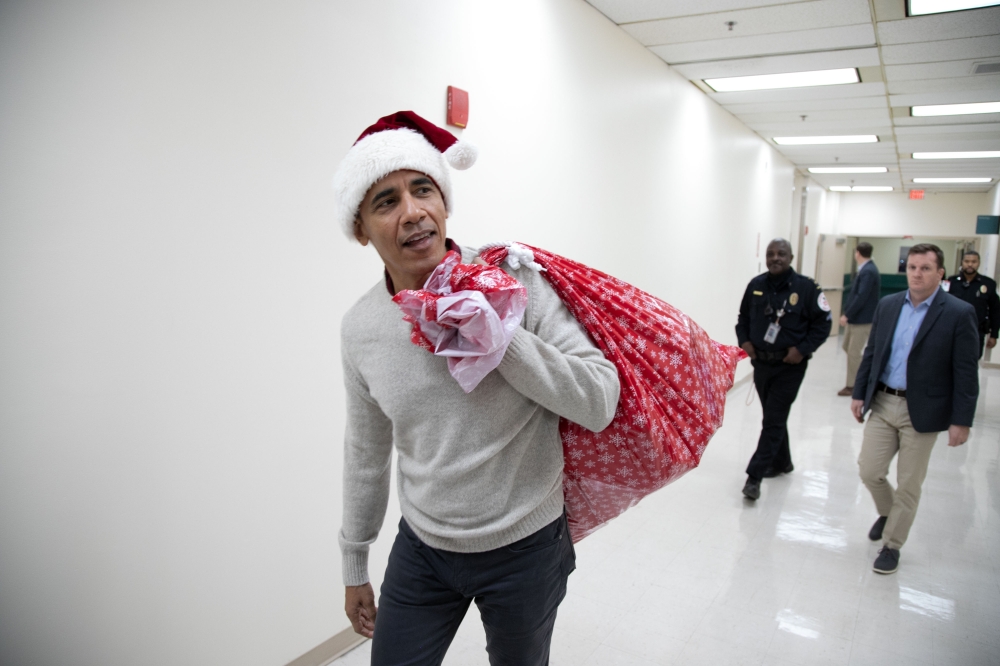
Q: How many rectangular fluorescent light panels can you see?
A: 8